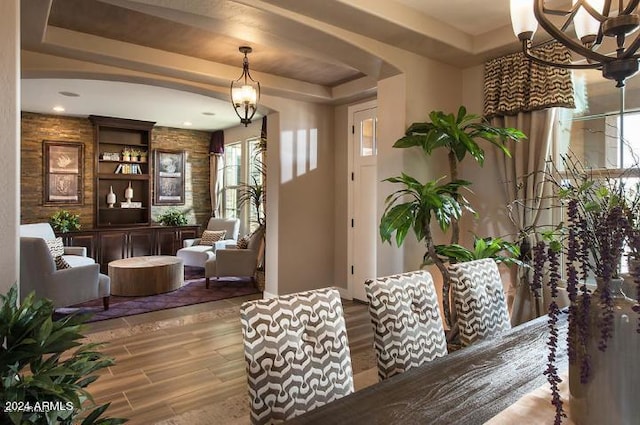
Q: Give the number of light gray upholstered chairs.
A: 4